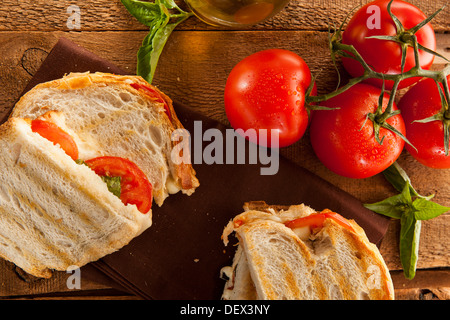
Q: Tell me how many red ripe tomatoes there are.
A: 4